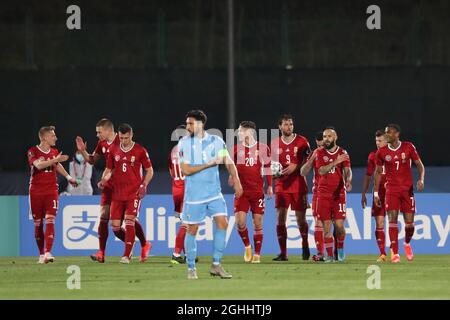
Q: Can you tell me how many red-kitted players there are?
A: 10